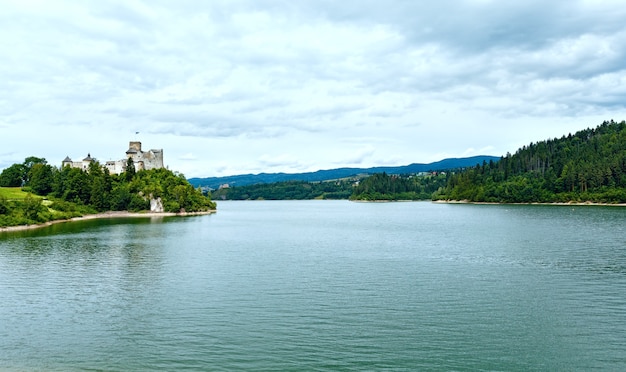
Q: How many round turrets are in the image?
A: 2